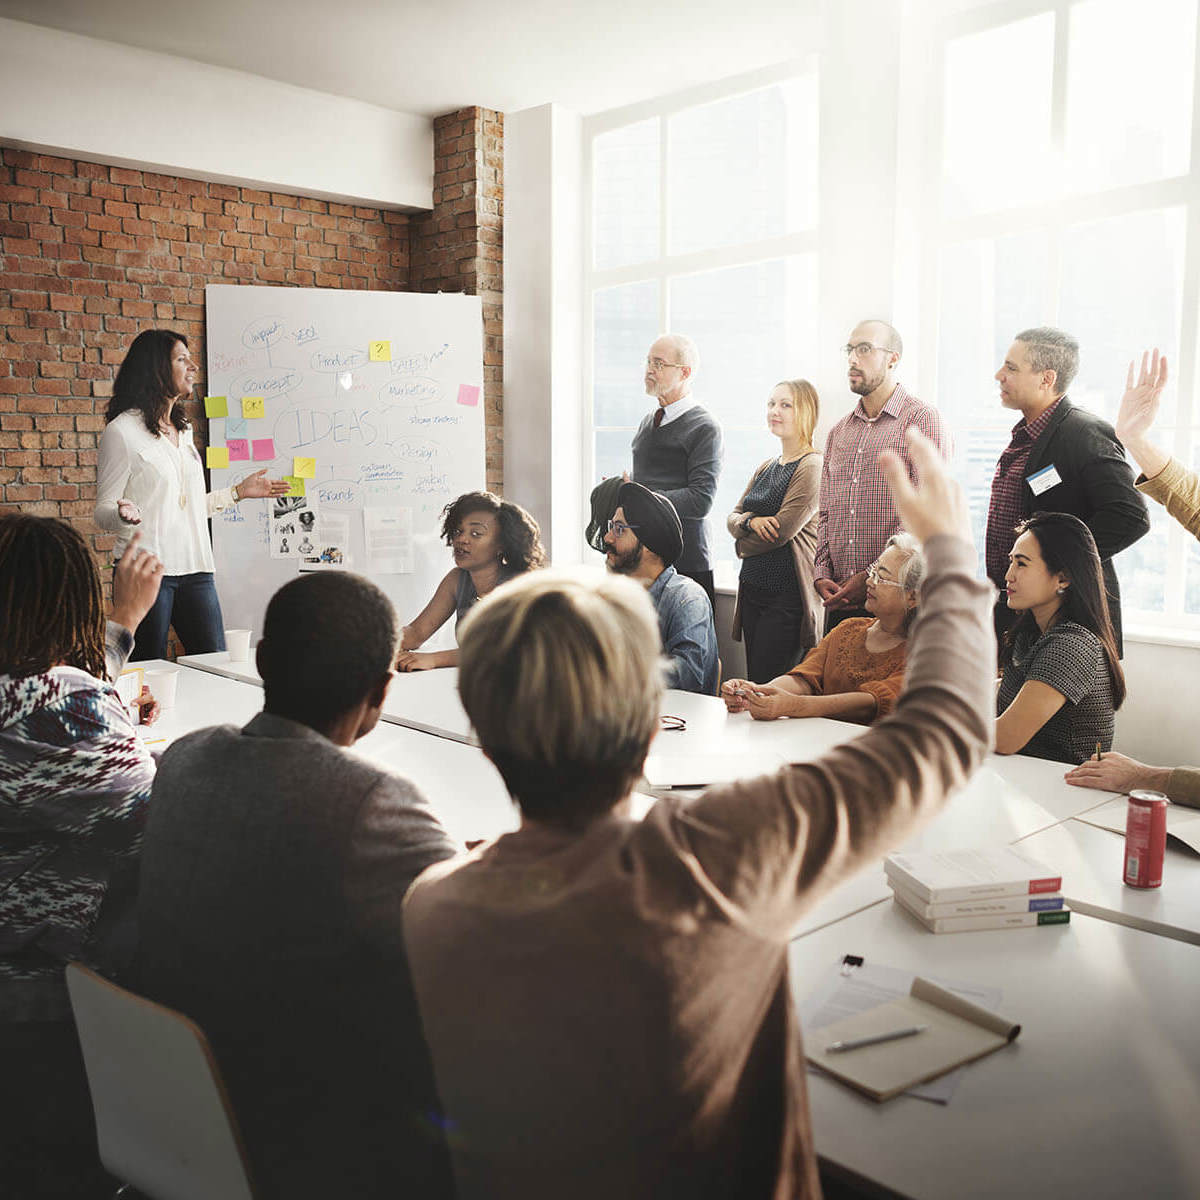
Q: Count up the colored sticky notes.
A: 10